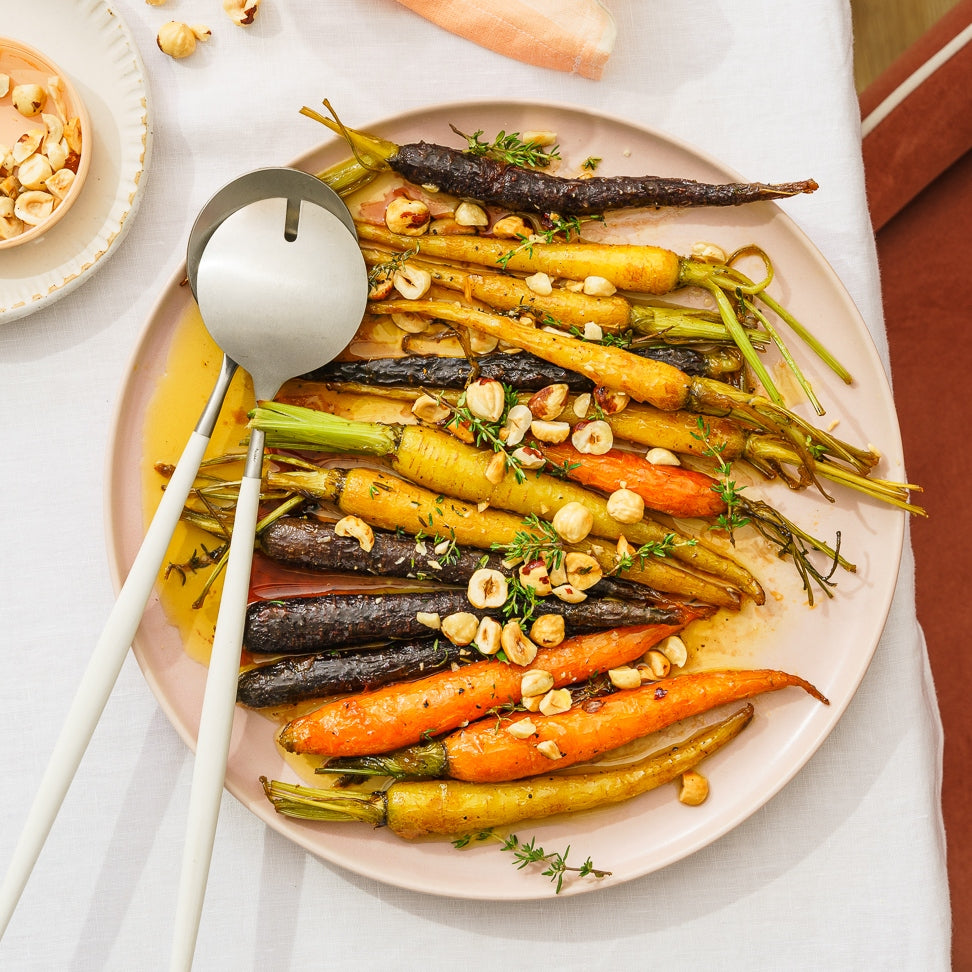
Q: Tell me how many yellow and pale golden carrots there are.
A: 7